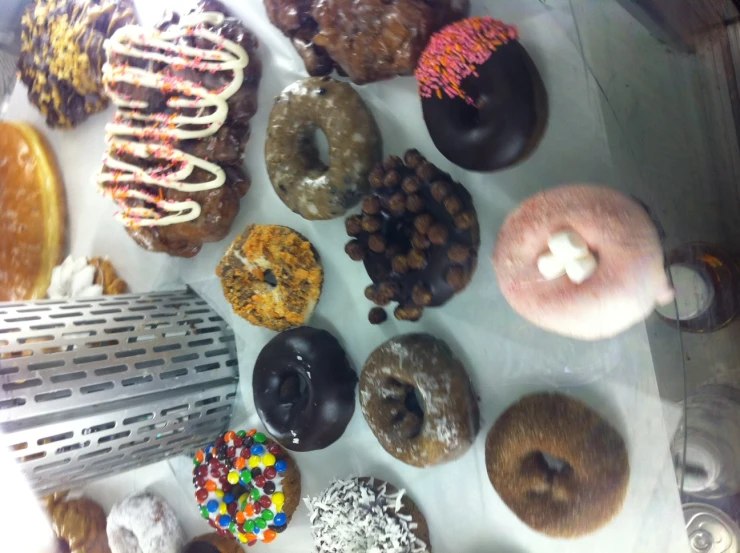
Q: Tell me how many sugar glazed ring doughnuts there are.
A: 2